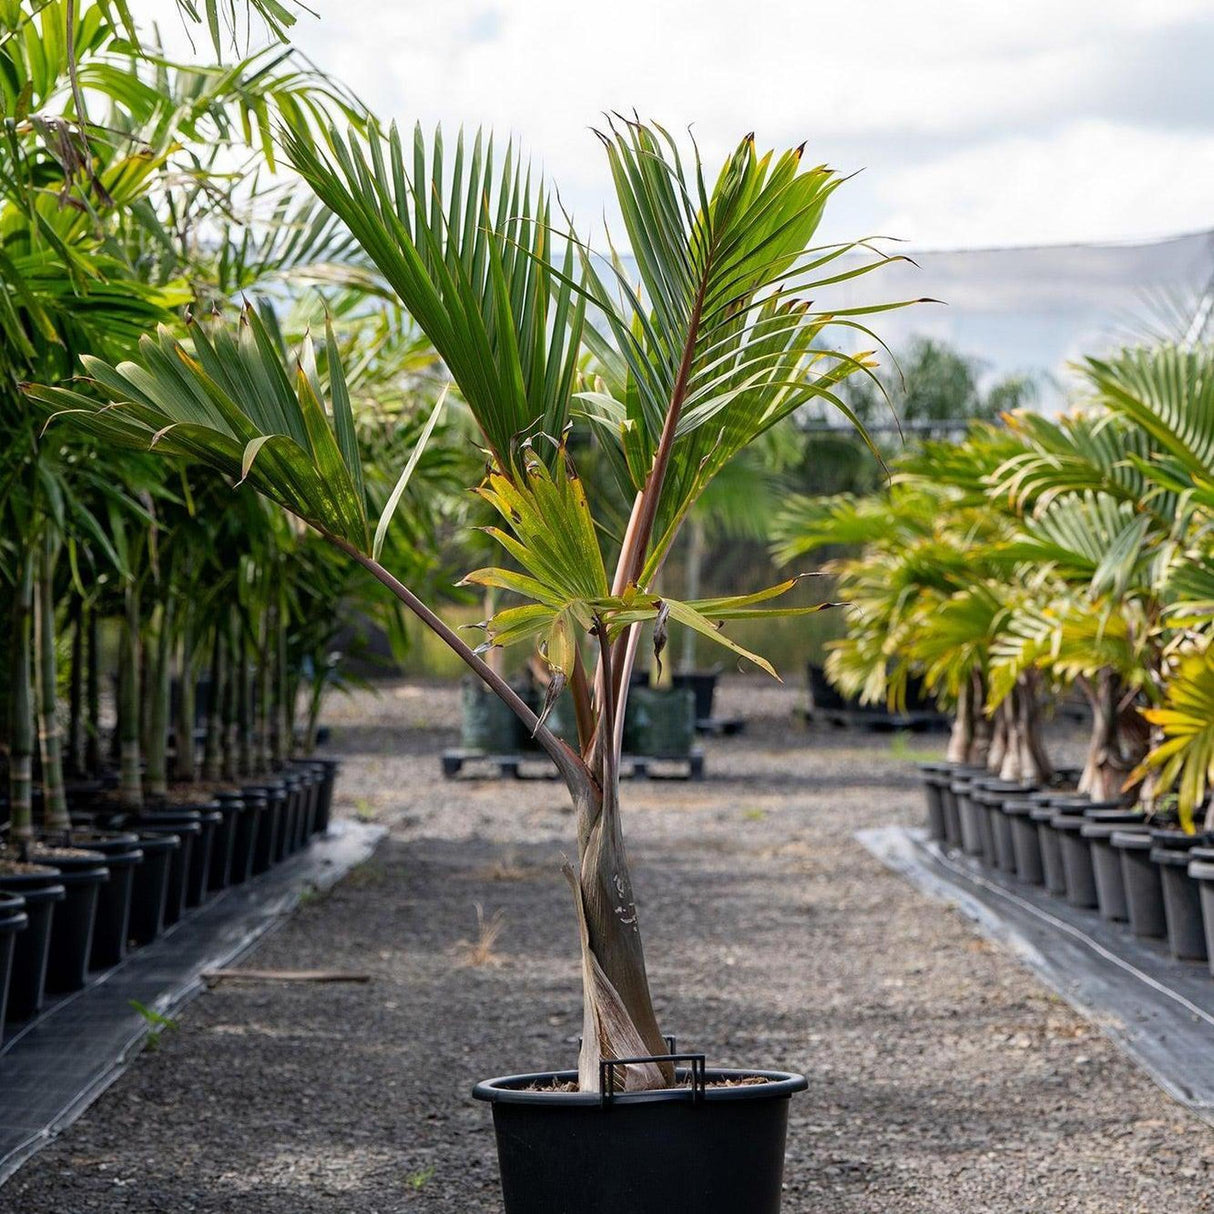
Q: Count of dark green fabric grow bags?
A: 3